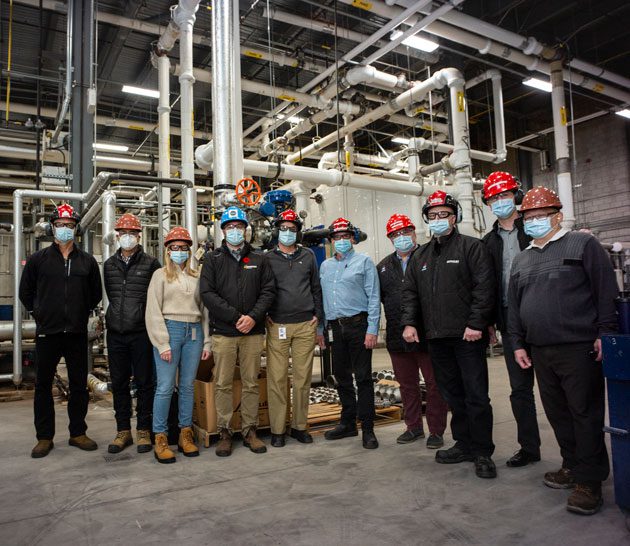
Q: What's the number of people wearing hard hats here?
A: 10